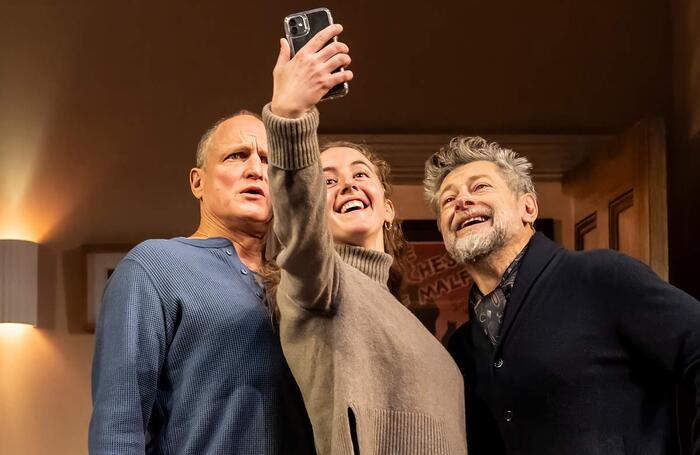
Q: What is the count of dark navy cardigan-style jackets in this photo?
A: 1